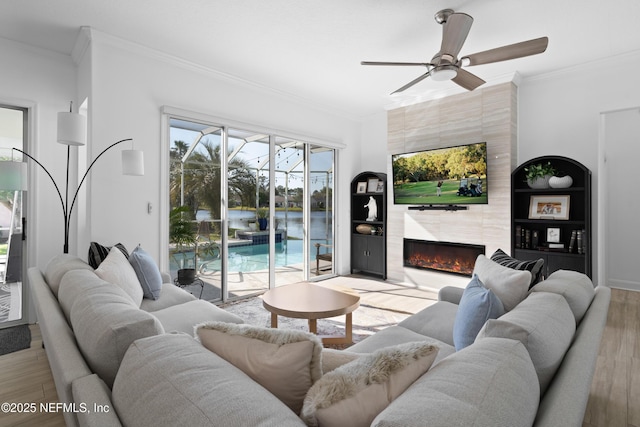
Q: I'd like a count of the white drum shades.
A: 3